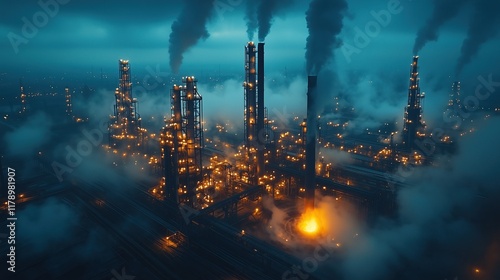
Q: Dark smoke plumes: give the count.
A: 6